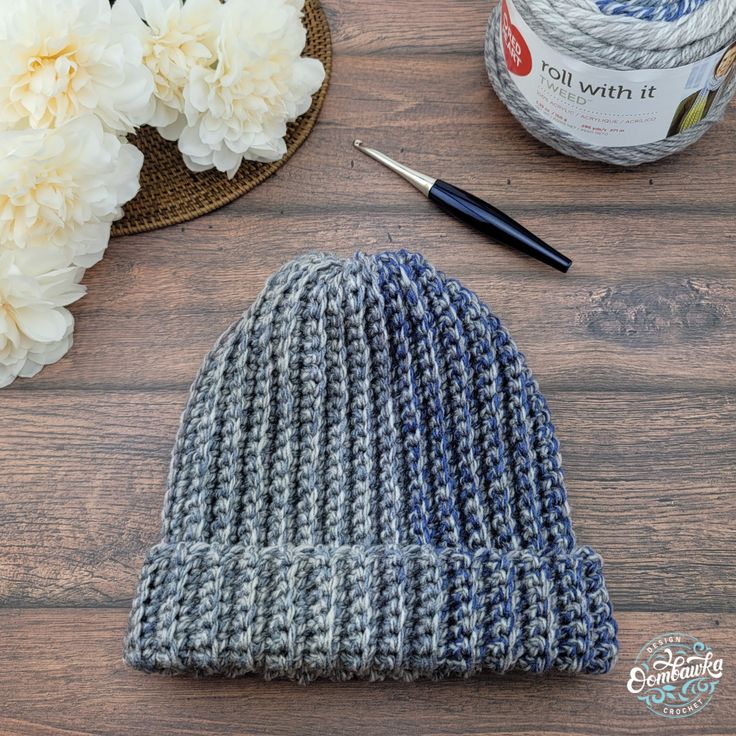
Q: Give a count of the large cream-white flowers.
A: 5